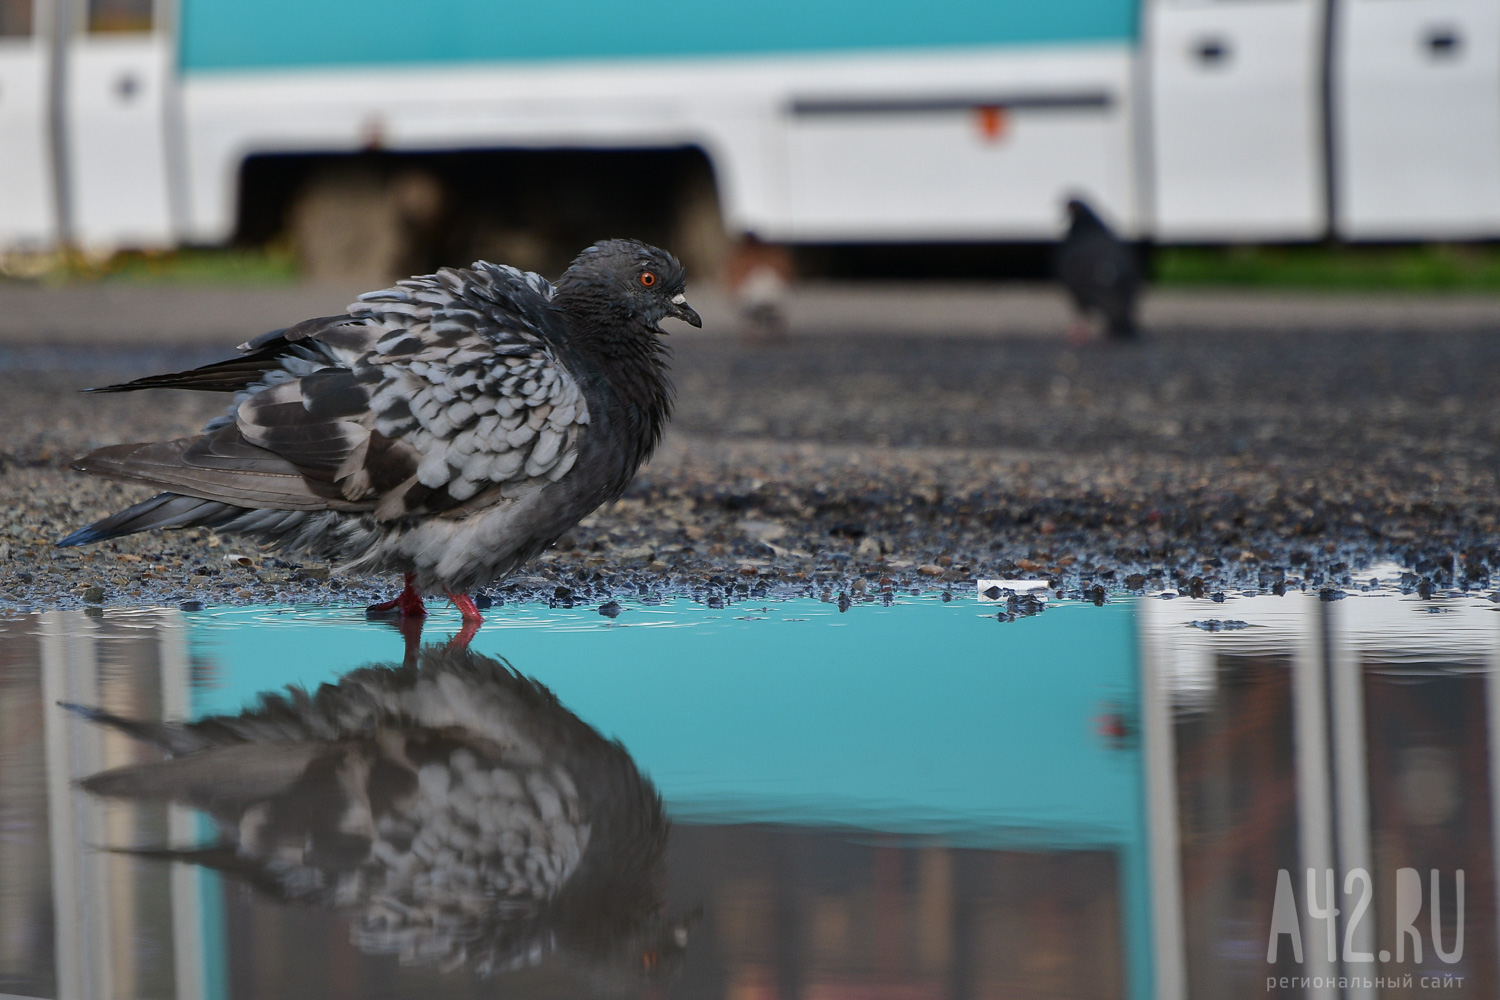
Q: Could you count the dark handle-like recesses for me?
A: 3